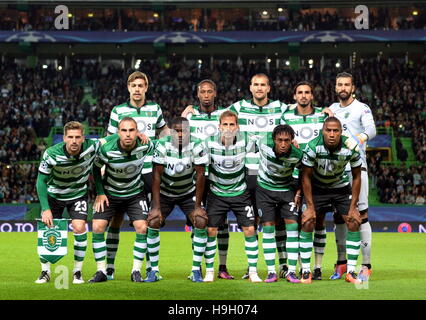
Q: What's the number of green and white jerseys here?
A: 10